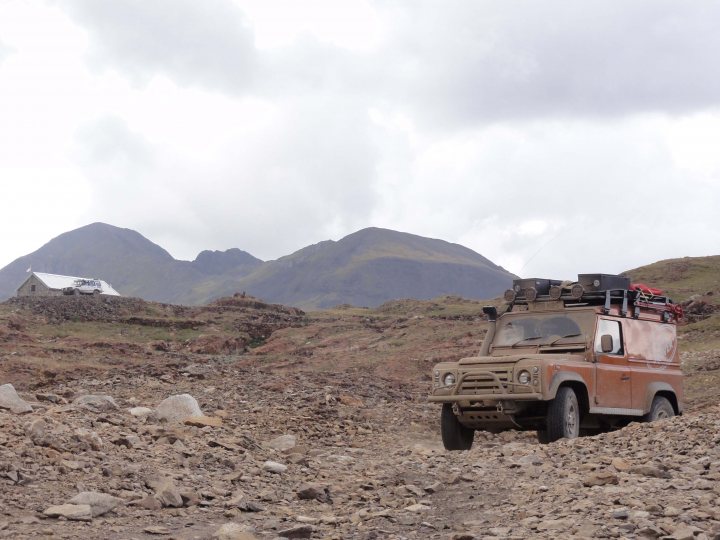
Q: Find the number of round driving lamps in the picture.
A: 4